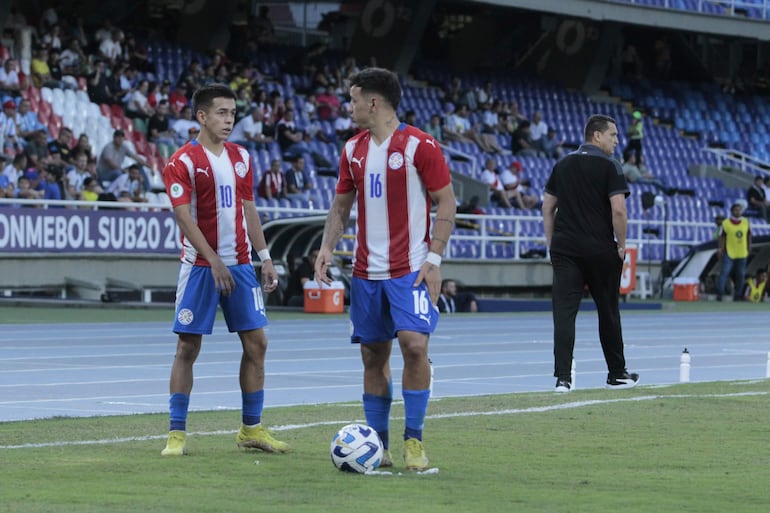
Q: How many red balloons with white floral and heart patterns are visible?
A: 0